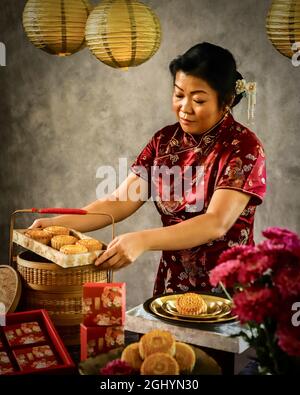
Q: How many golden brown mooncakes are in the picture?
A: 10